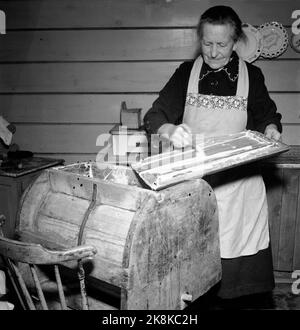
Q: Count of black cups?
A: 0